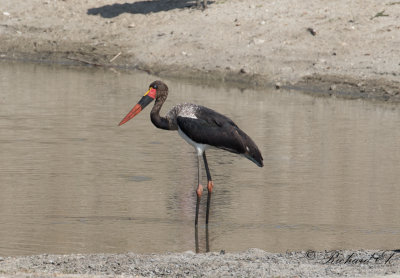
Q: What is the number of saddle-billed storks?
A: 1